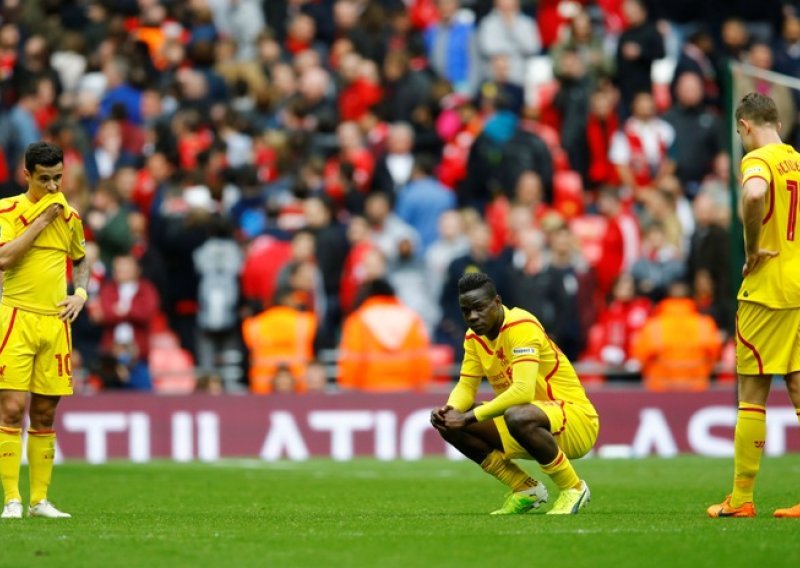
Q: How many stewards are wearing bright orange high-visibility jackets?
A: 3